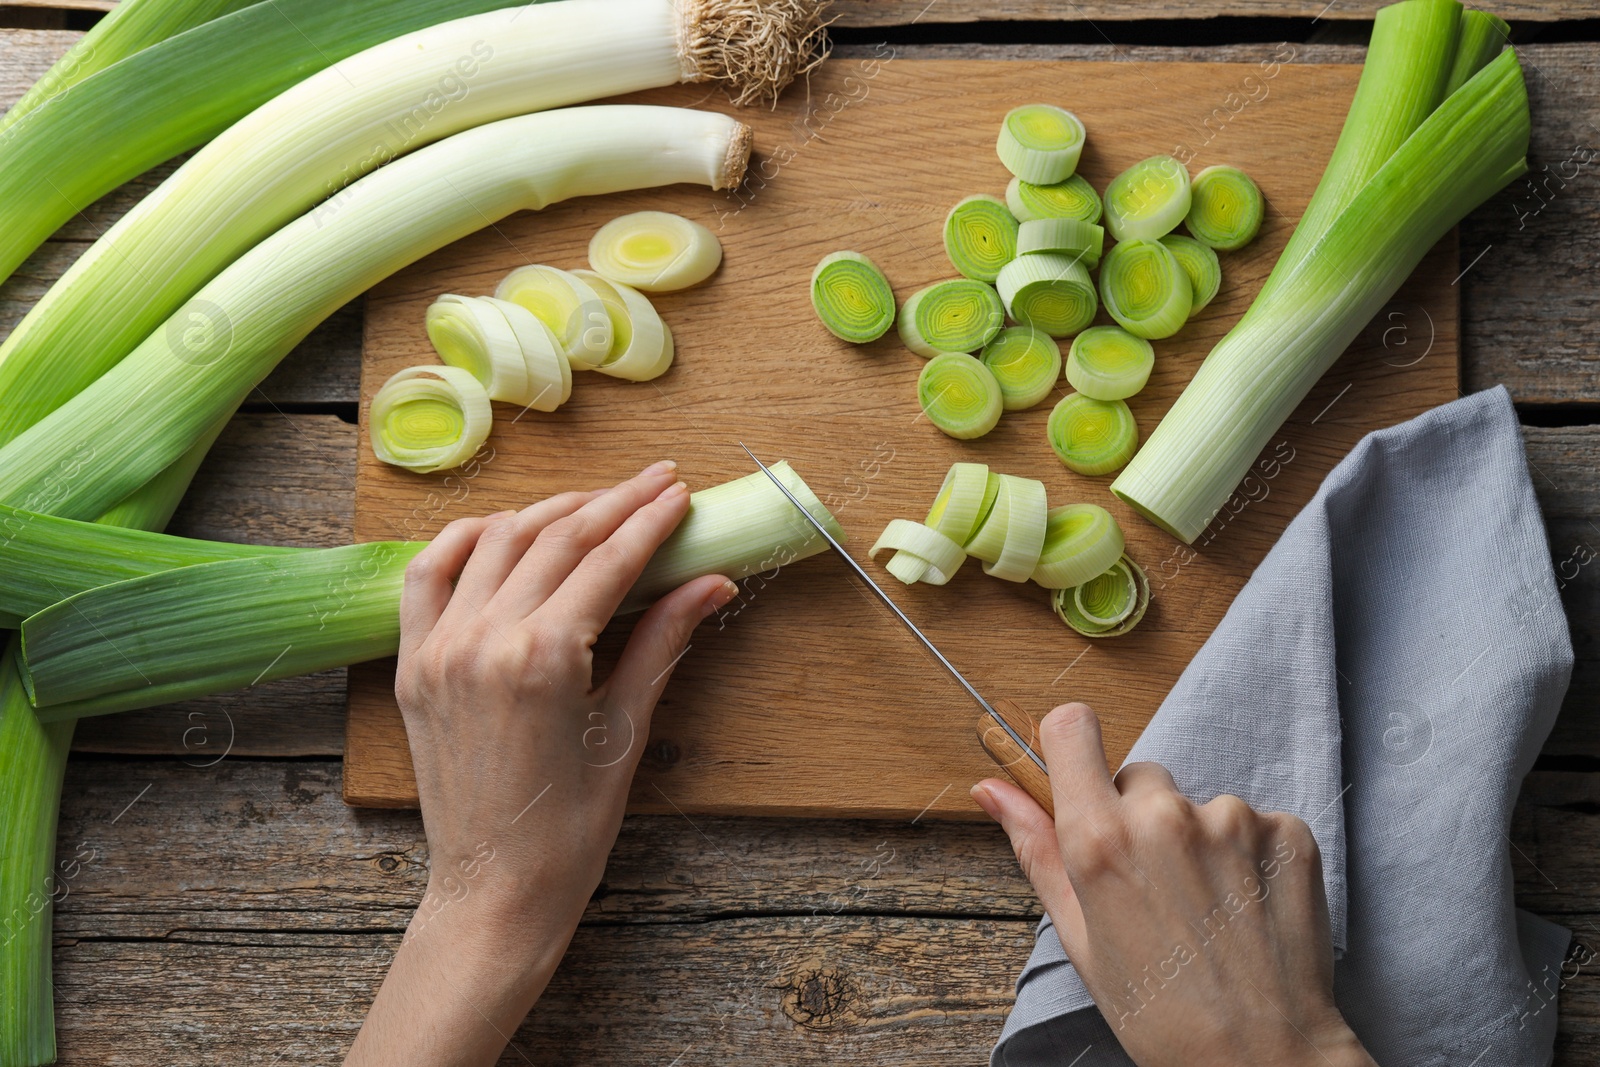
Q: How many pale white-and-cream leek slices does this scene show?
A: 6